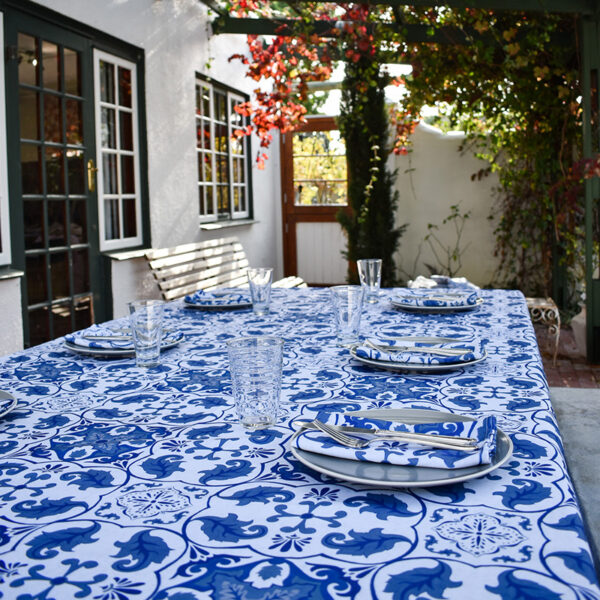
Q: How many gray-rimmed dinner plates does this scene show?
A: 6